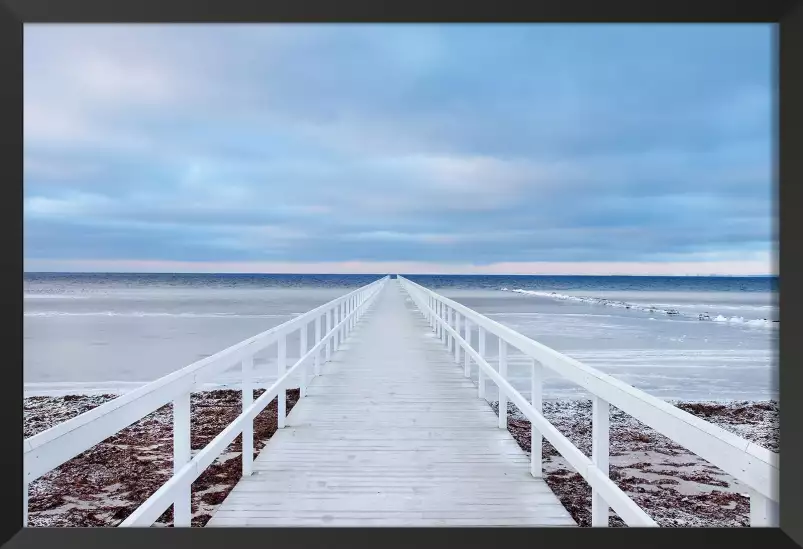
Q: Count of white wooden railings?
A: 2